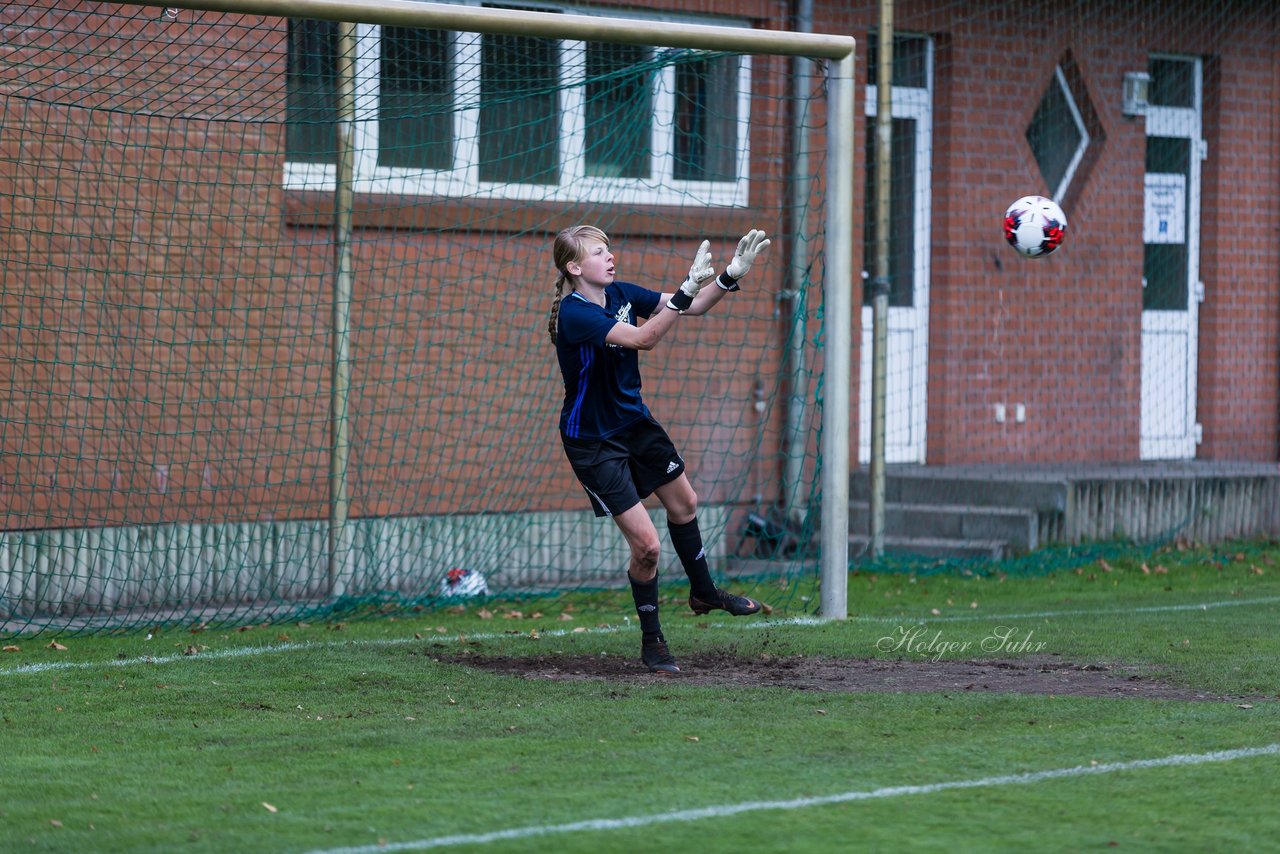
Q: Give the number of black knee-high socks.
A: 2